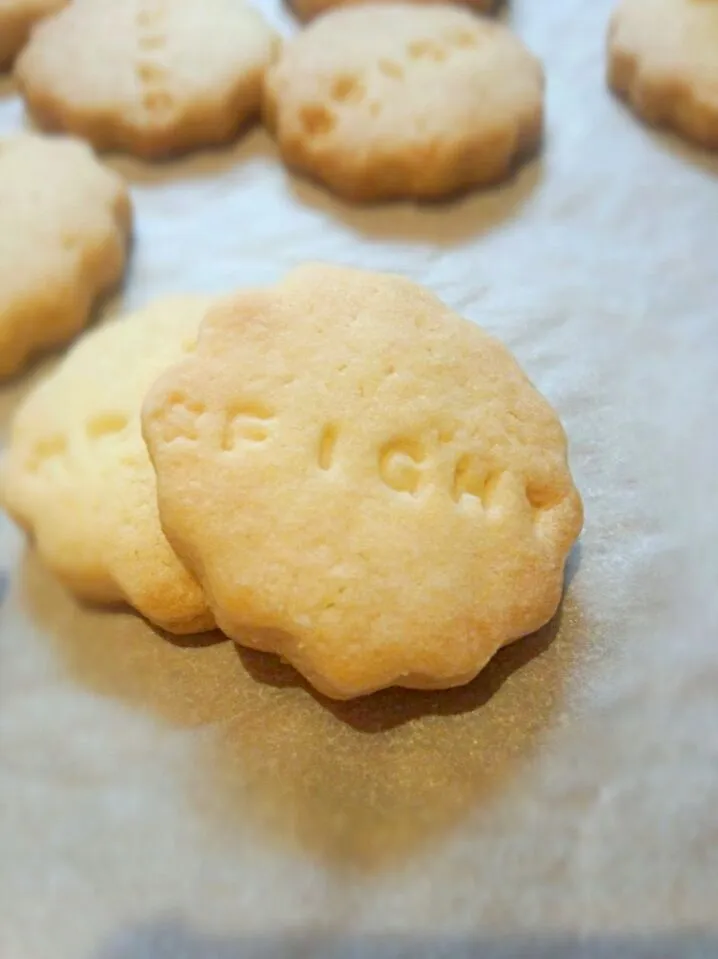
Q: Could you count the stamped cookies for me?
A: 4